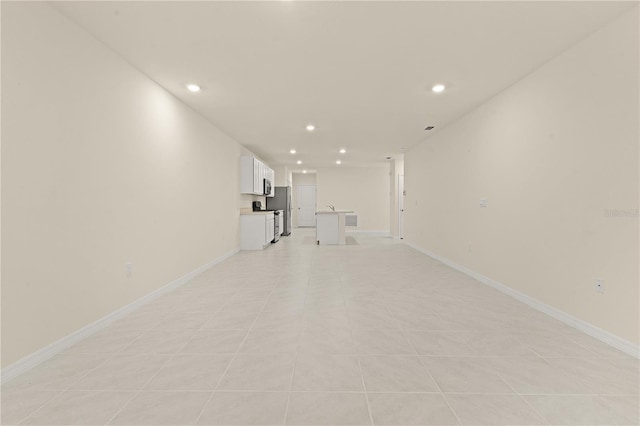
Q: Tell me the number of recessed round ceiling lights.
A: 8